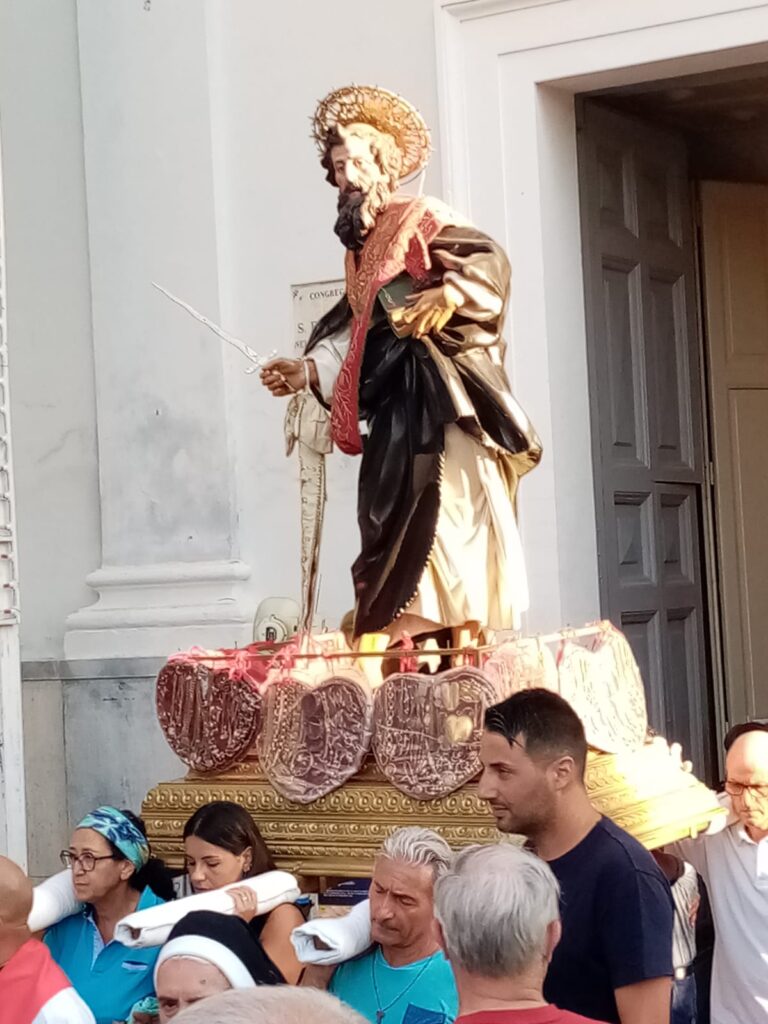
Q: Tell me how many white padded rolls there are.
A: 3